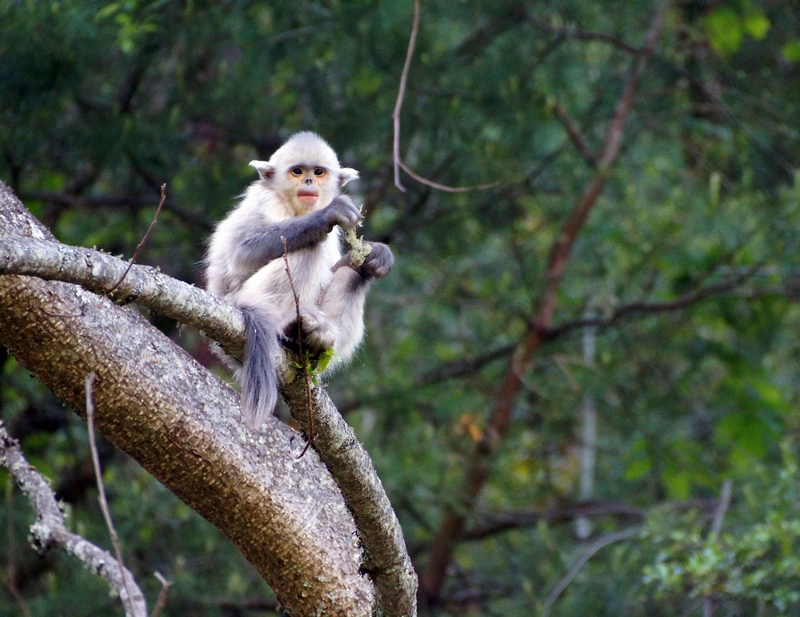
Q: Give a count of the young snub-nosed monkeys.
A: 1